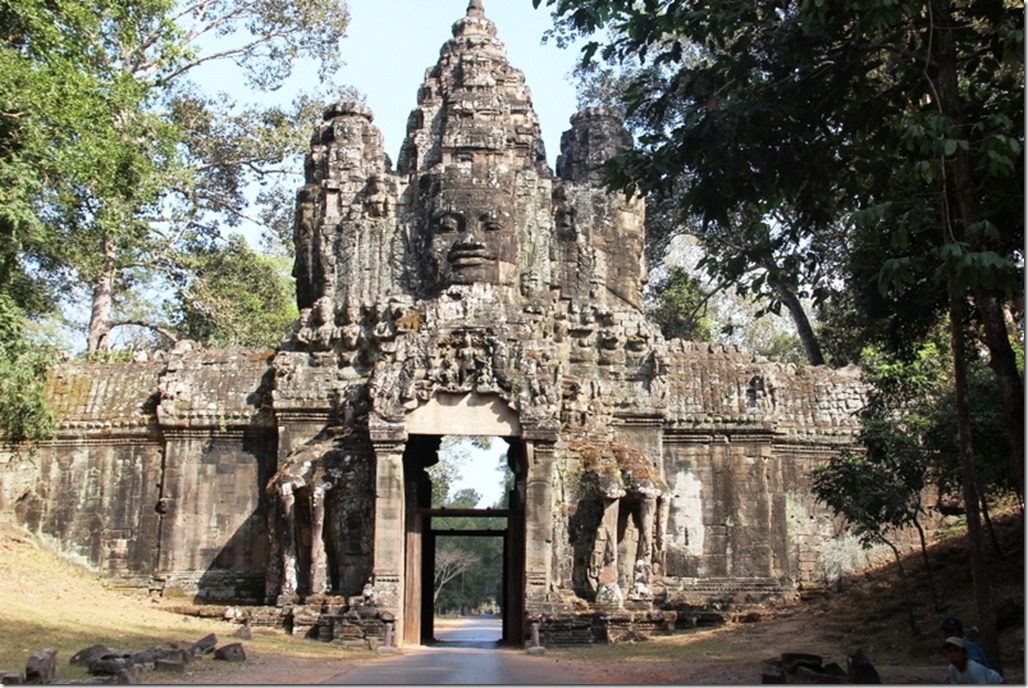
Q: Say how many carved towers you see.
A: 3